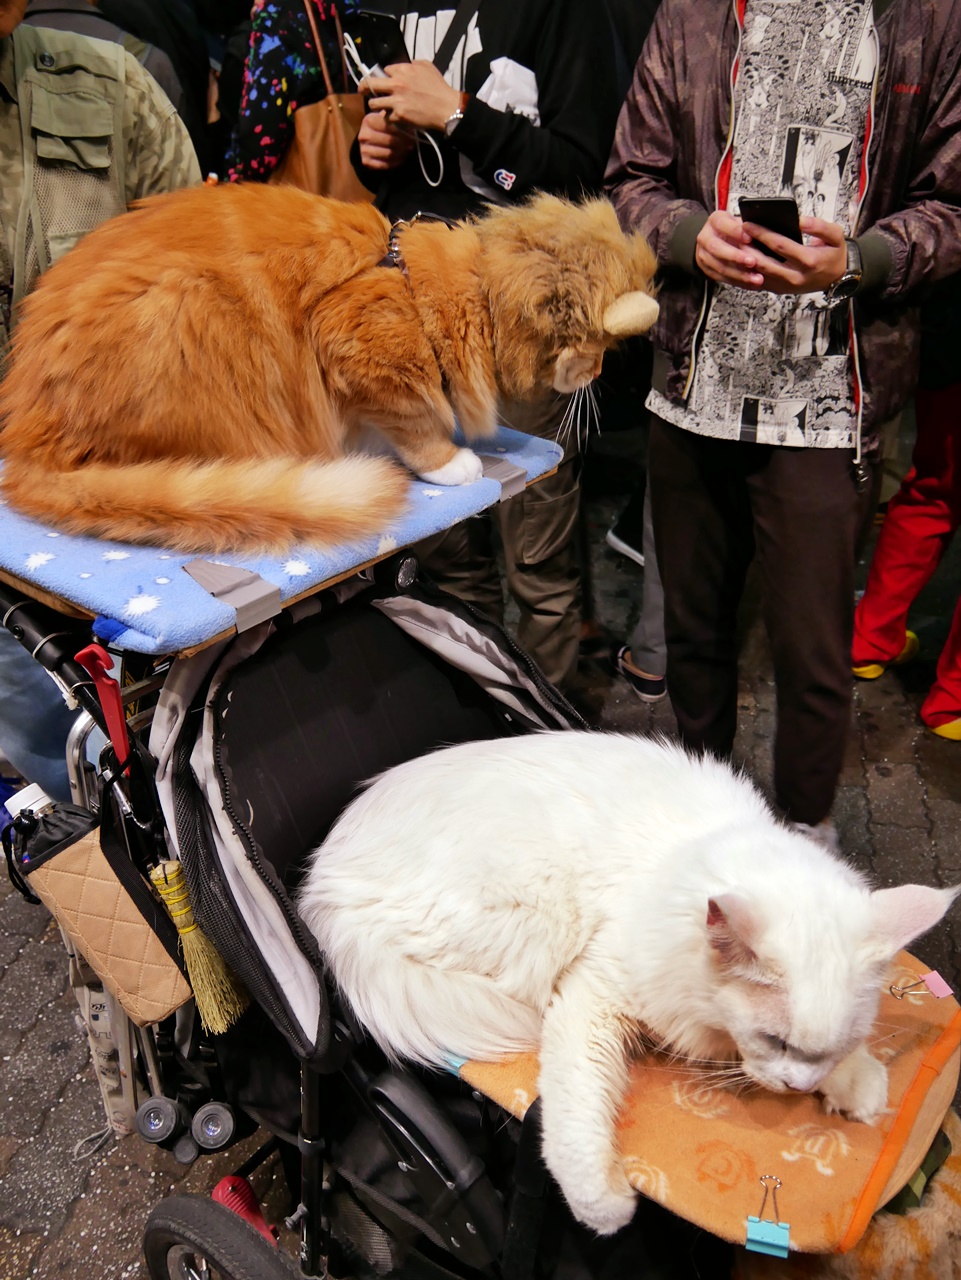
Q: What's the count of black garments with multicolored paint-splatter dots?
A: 1